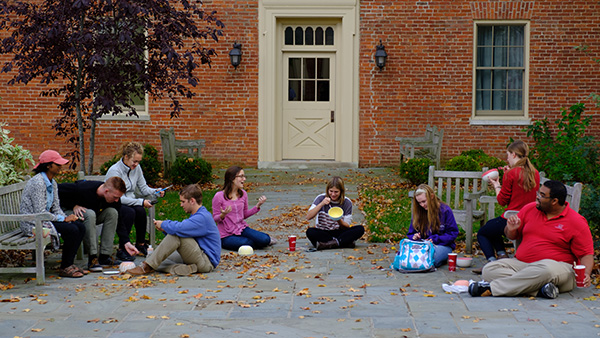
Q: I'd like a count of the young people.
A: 9